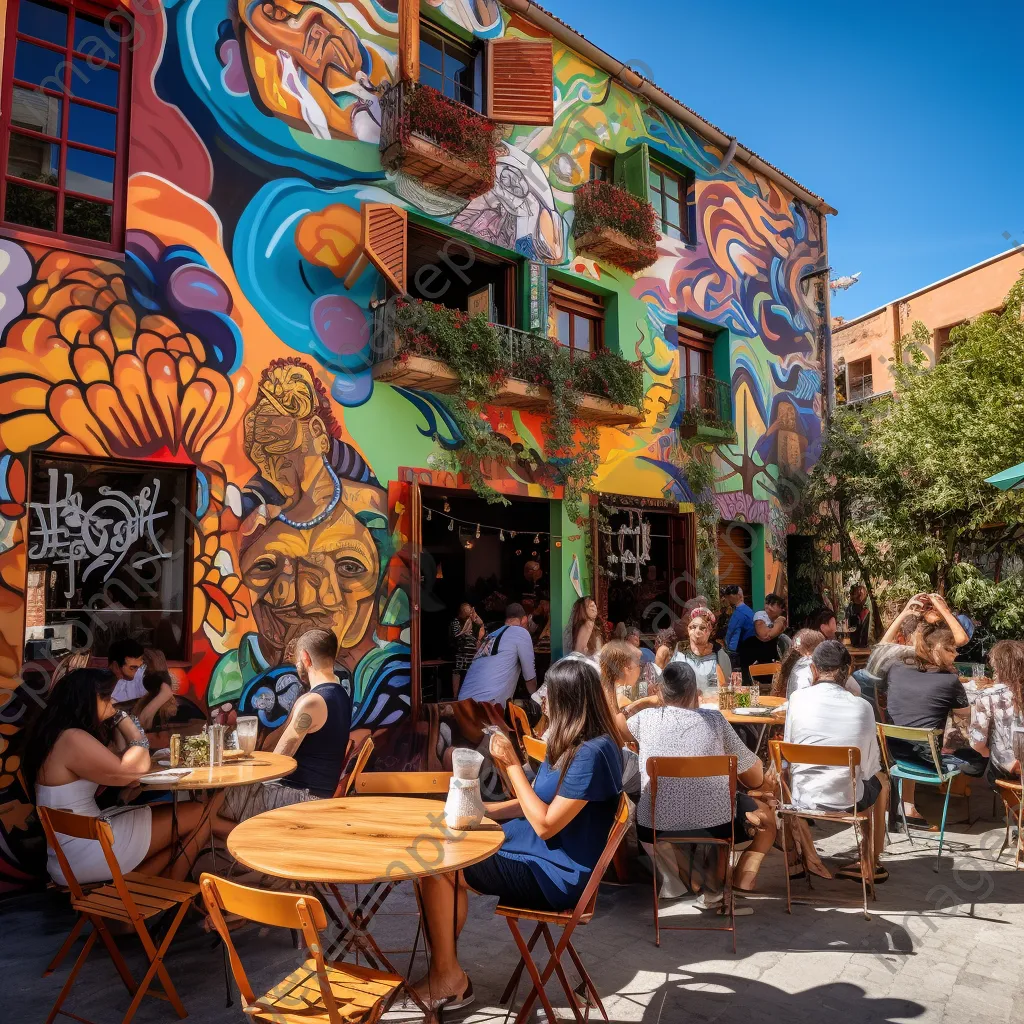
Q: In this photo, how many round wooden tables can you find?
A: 3